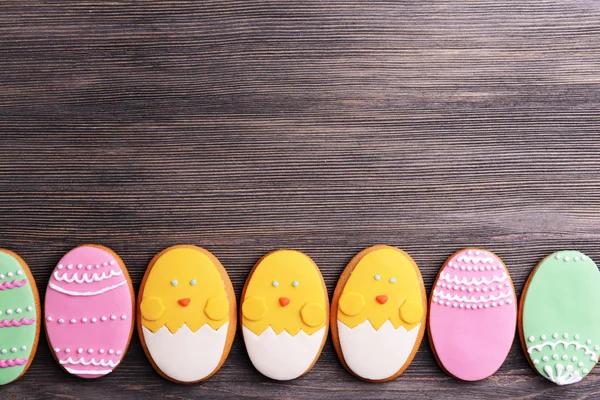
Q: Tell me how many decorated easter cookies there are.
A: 7